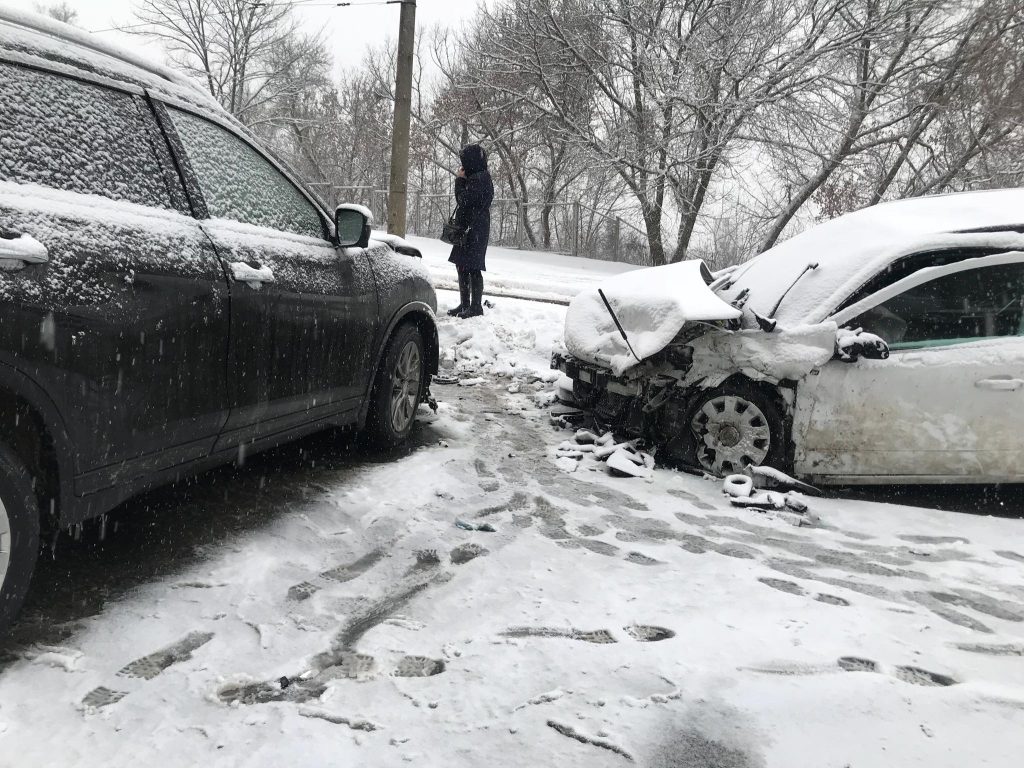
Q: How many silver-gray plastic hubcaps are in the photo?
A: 1